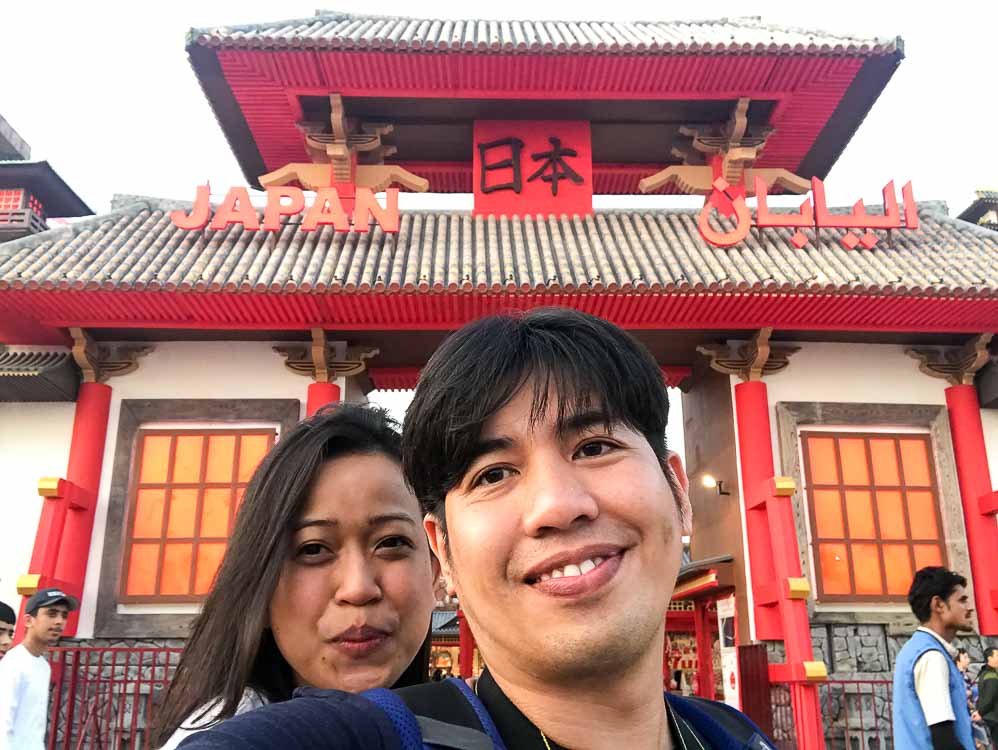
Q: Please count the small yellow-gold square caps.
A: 5